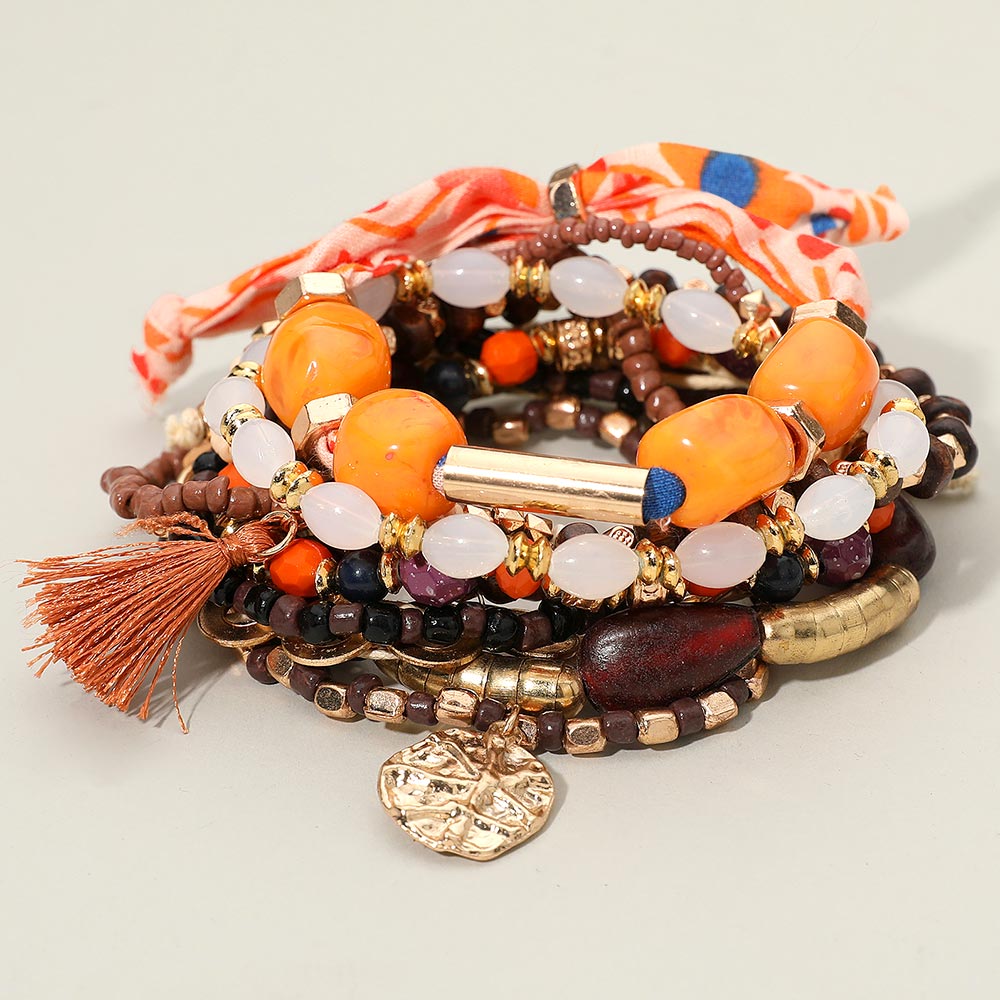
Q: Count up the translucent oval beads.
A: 14